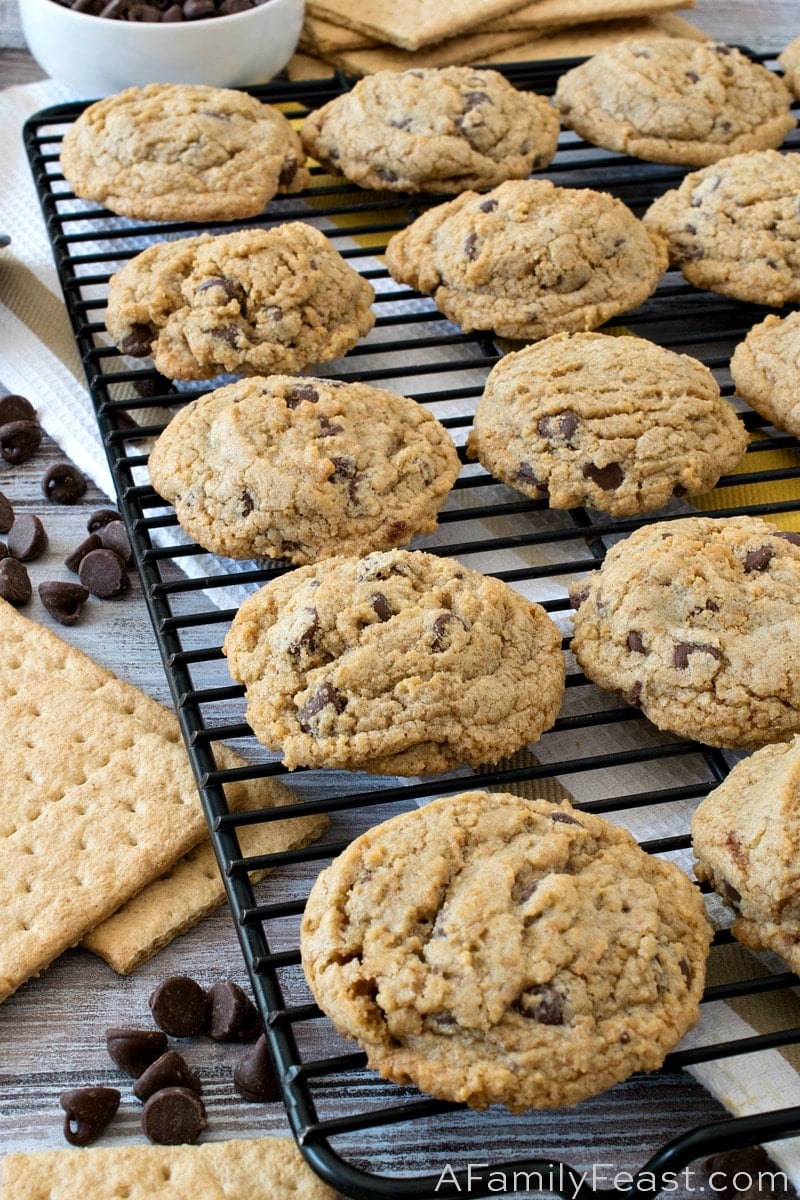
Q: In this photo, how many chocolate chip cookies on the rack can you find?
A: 14